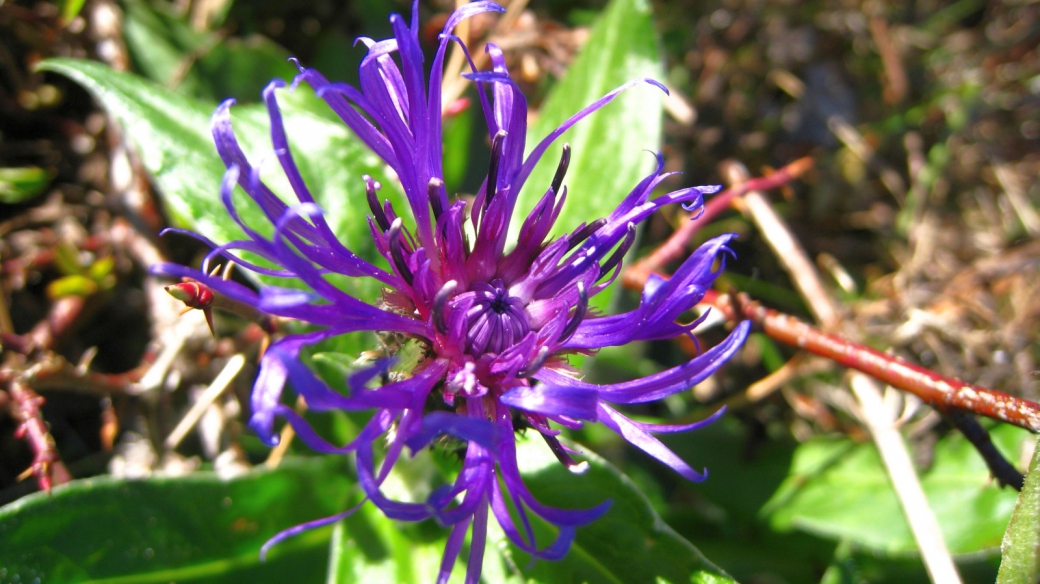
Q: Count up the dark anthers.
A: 11